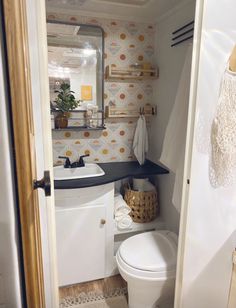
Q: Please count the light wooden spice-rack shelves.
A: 2